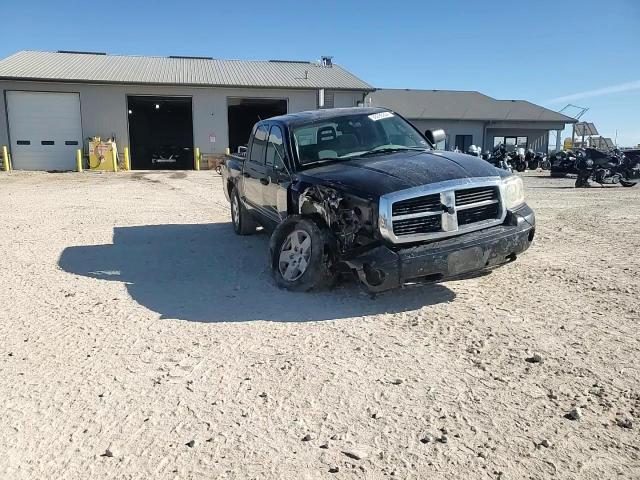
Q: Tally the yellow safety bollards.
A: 6